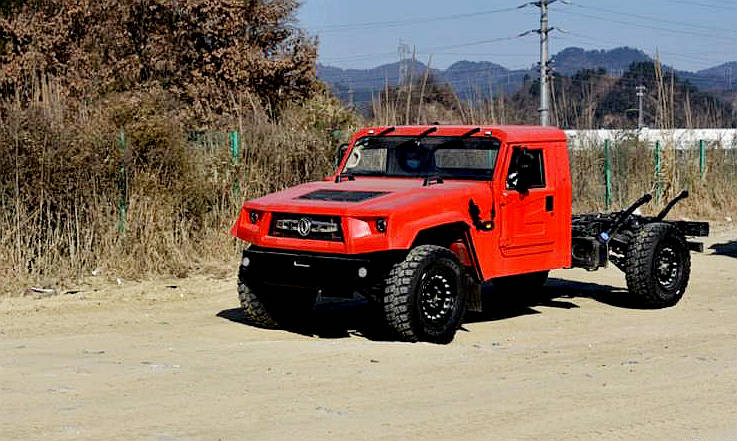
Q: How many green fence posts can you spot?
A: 5